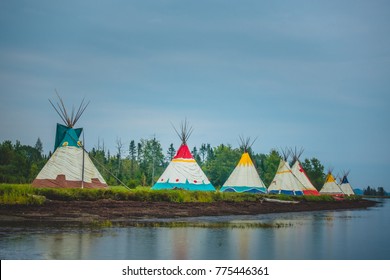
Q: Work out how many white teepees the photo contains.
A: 7